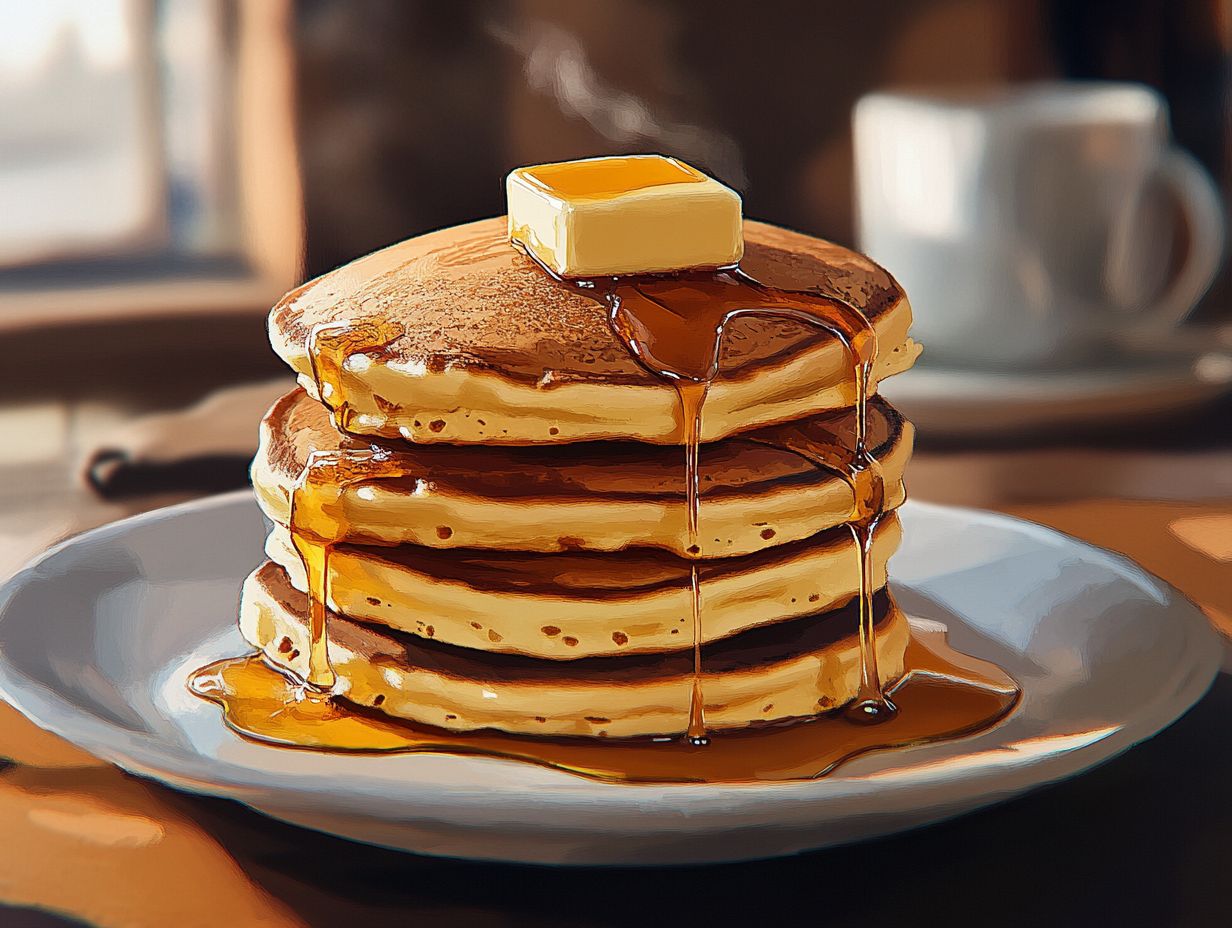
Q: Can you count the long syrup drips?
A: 3